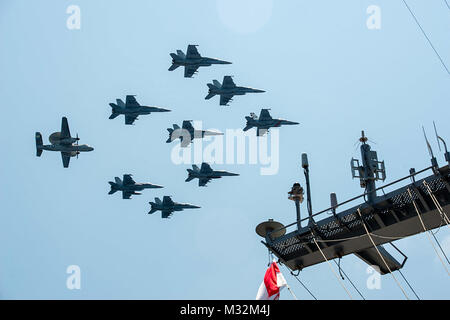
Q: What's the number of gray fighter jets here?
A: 8